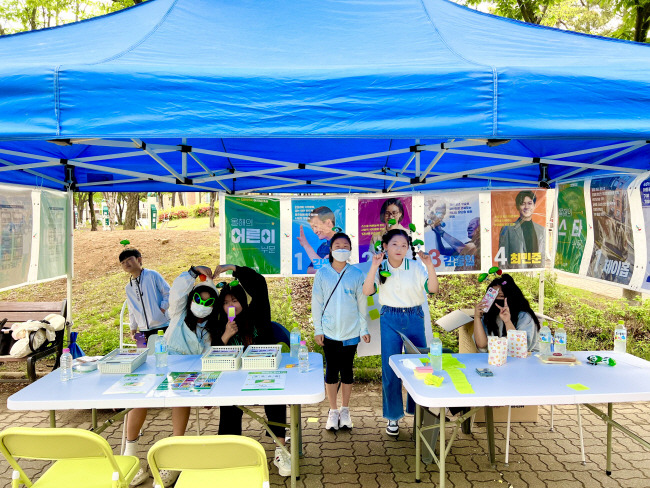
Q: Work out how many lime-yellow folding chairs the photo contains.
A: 2